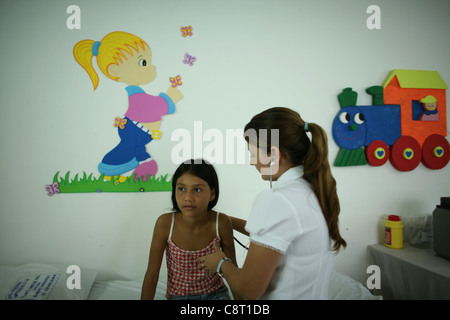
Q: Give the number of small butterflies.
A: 5